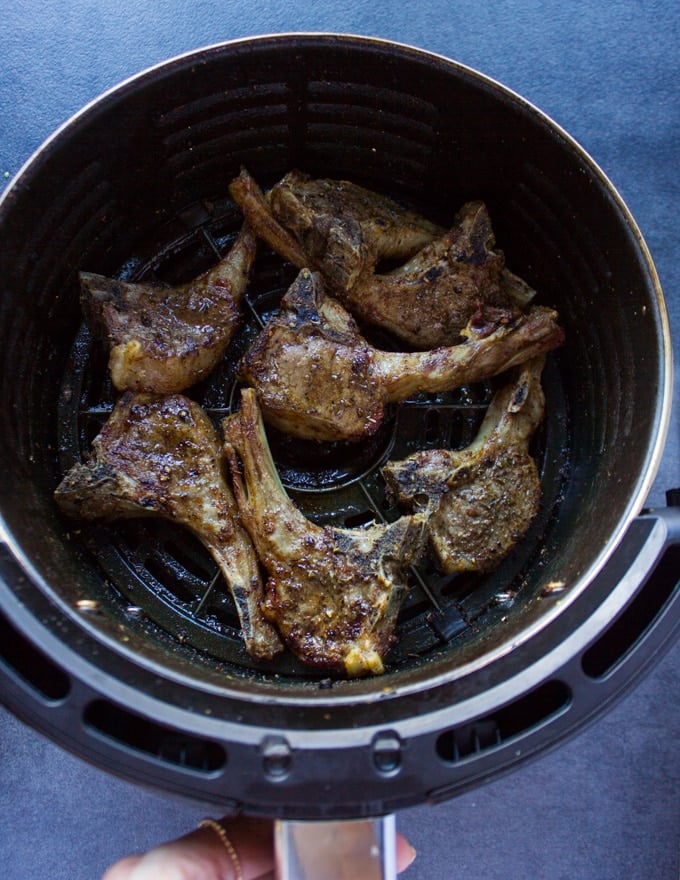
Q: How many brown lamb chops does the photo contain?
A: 7